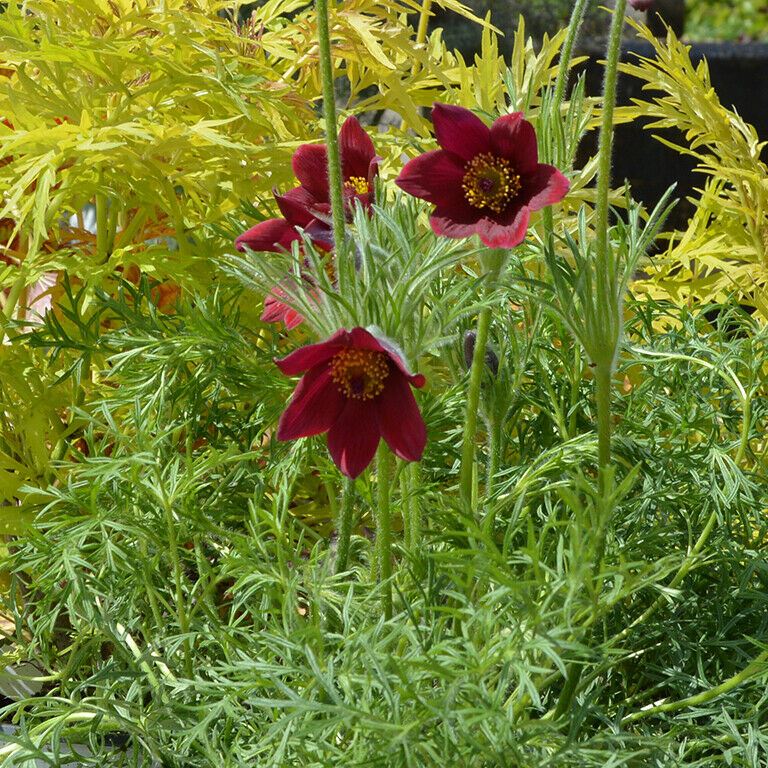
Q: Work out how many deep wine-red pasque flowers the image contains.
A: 4